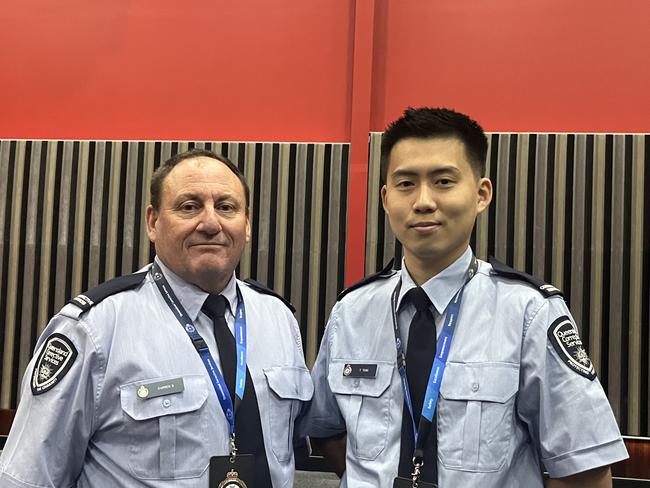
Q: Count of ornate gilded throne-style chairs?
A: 0